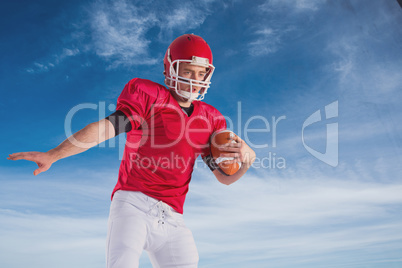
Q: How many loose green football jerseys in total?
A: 0